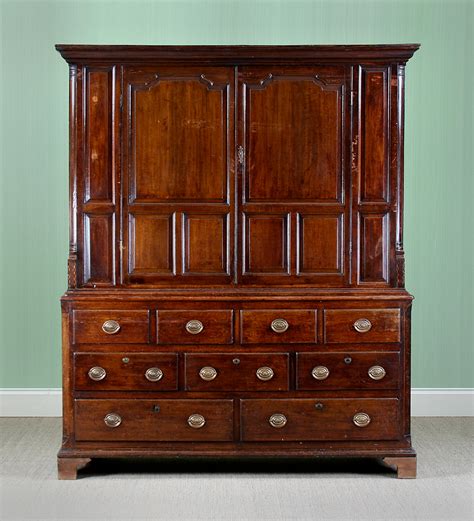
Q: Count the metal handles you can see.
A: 14